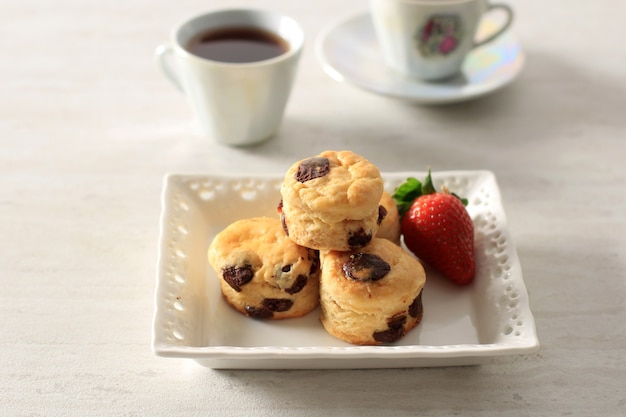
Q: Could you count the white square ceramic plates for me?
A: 1